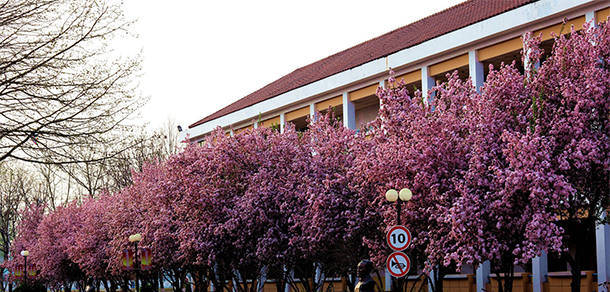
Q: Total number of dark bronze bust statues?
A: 1